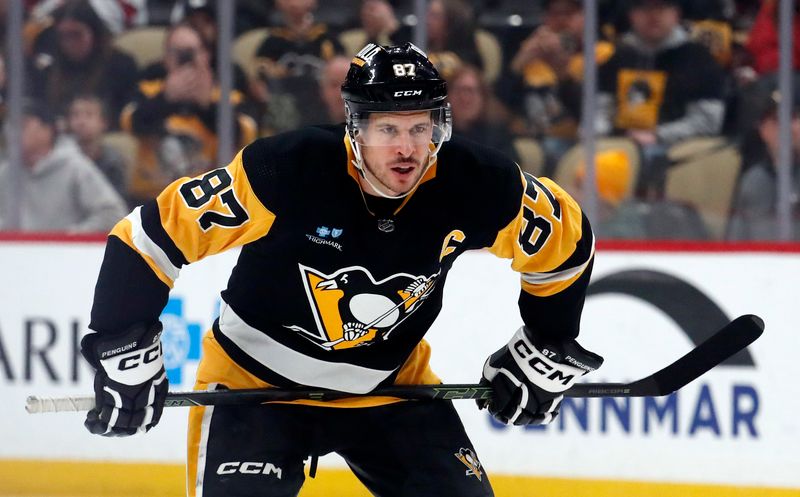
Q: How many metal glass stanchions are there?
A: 5